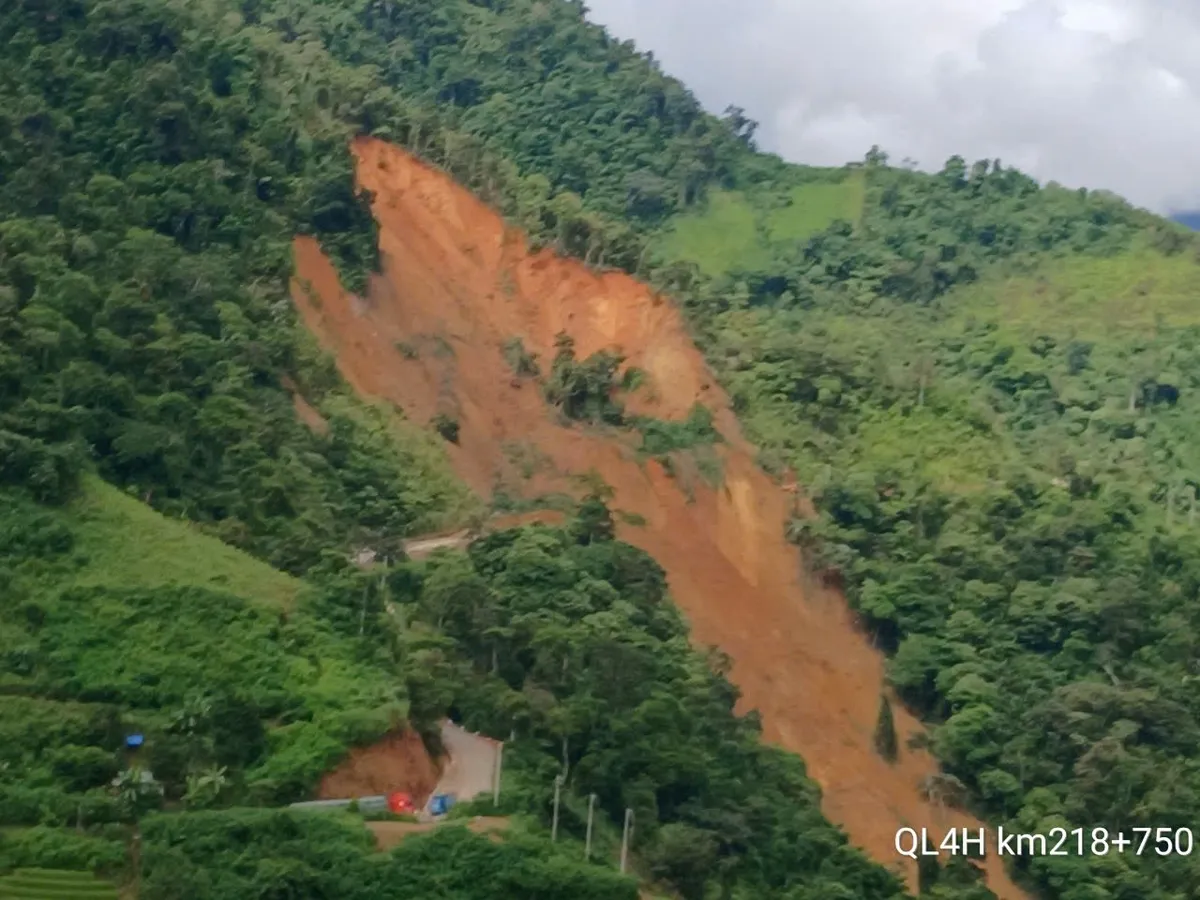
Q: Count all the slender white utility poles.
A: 4